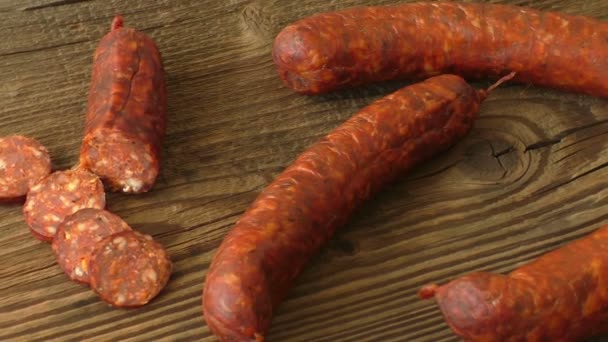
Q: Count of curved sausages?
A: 3